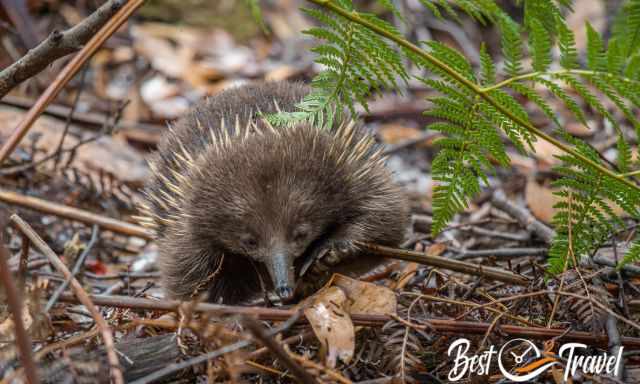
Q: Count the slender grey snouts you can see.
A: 1